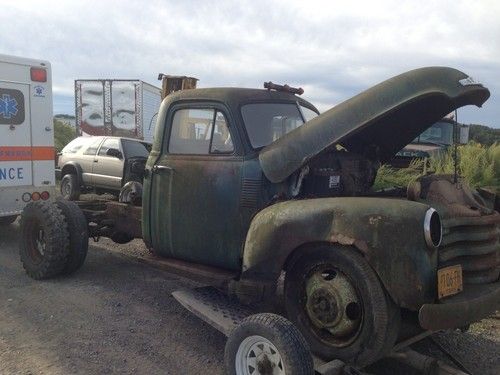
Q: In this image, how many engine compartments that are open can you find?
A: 1